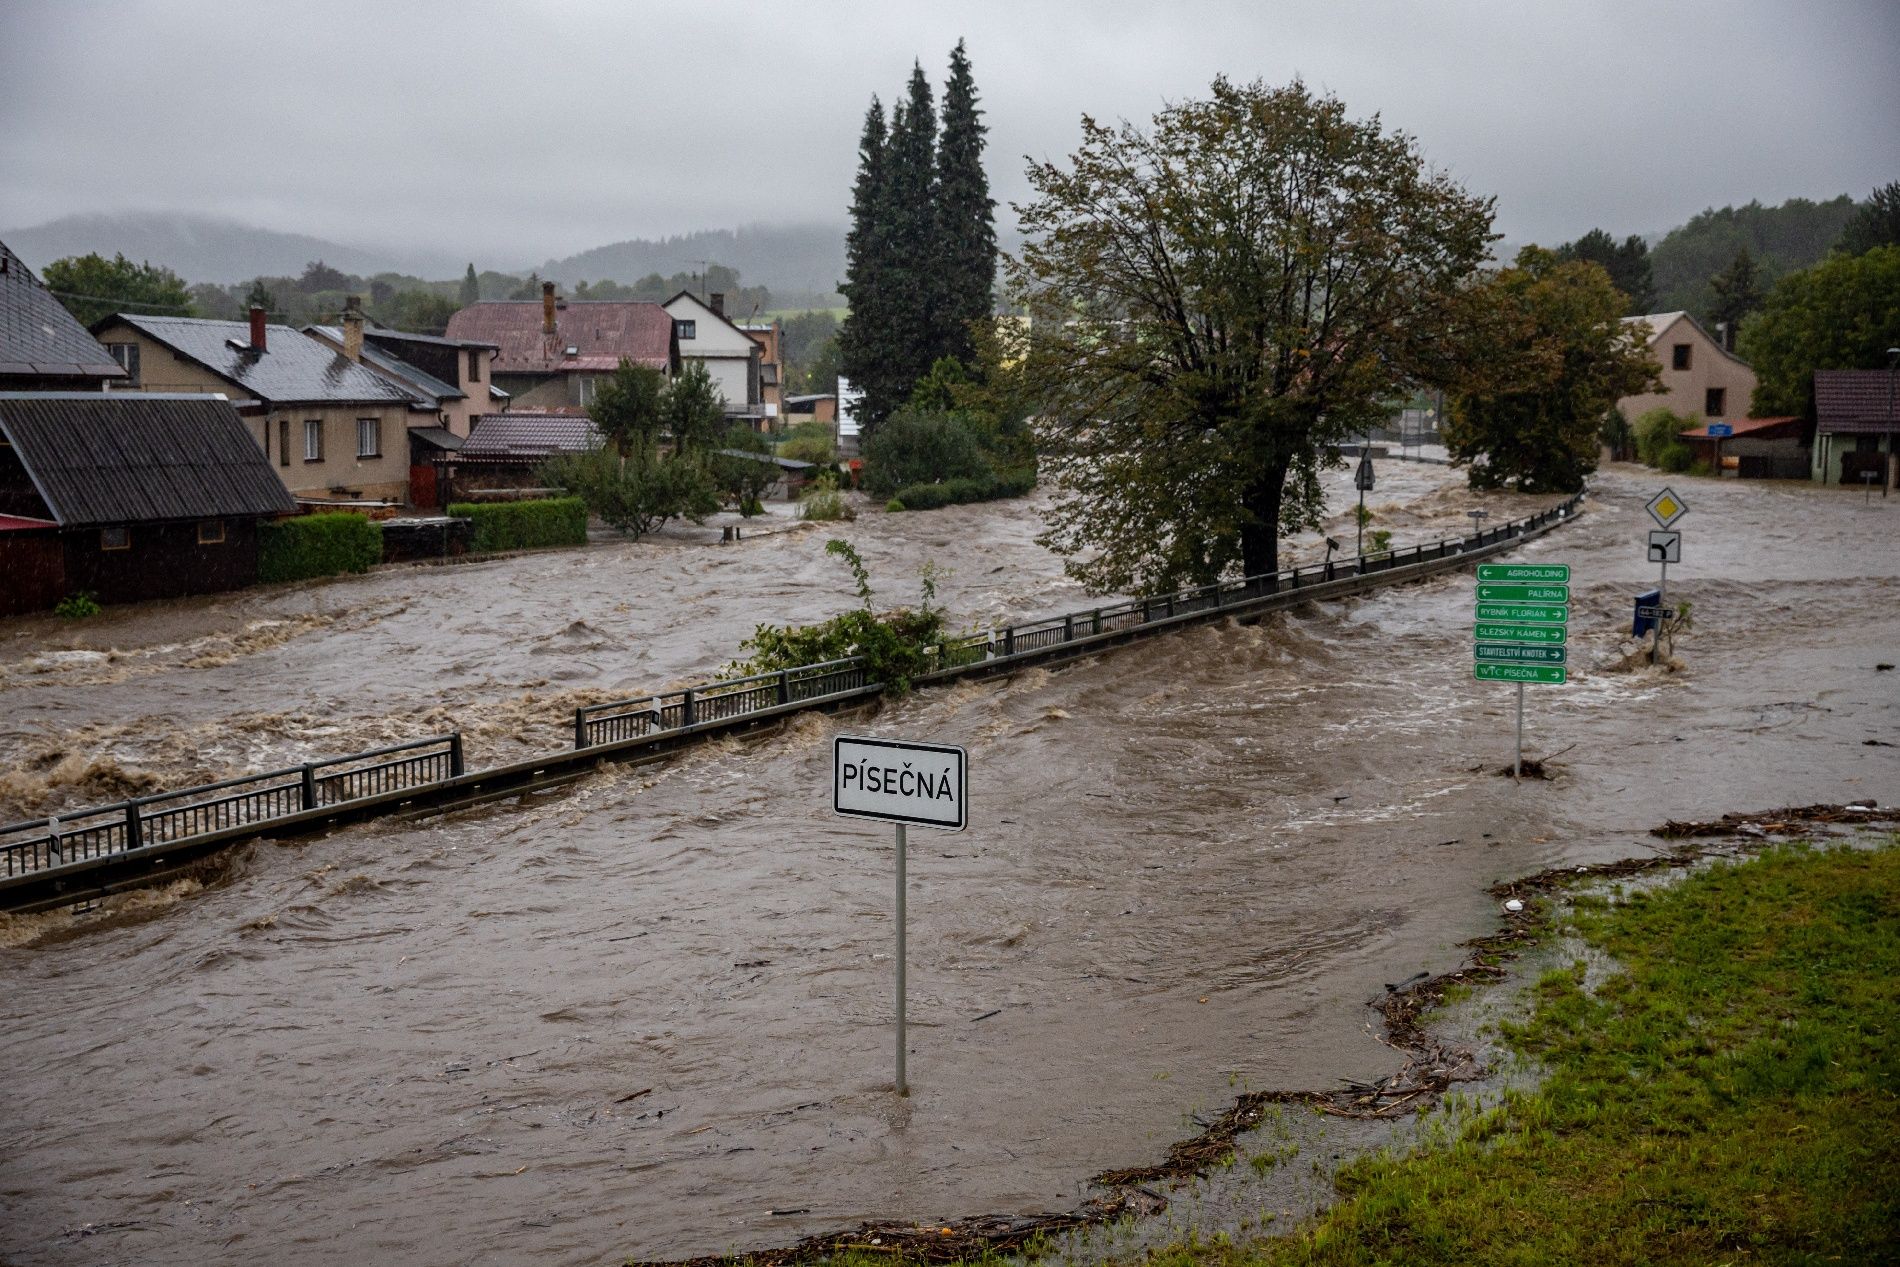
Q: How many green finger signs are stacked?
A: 6